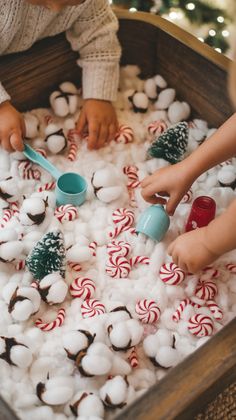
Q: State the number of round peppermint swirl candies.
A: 12